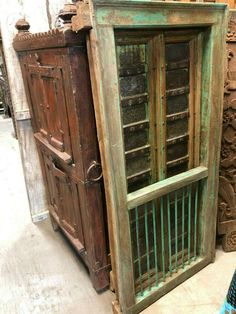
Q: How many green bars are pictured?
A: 9